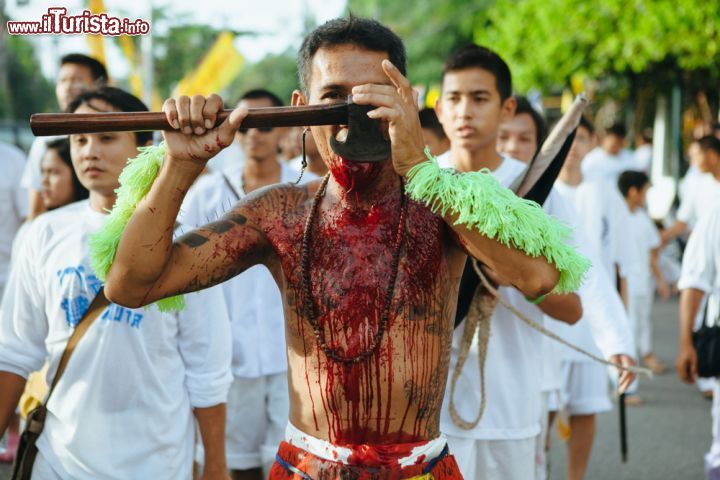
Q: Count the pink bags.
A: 0